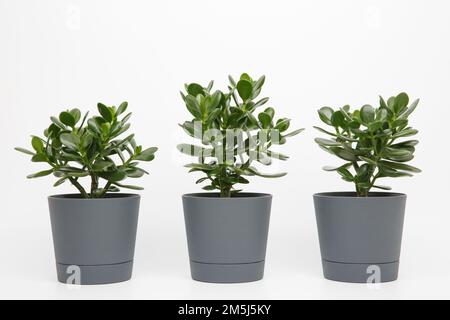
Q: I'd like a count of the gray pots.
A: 3